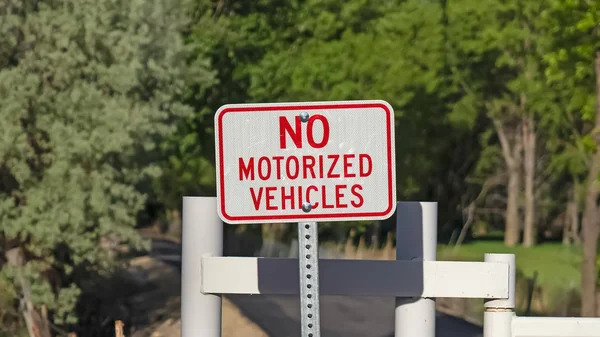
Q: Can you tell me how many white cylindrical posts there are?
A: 3